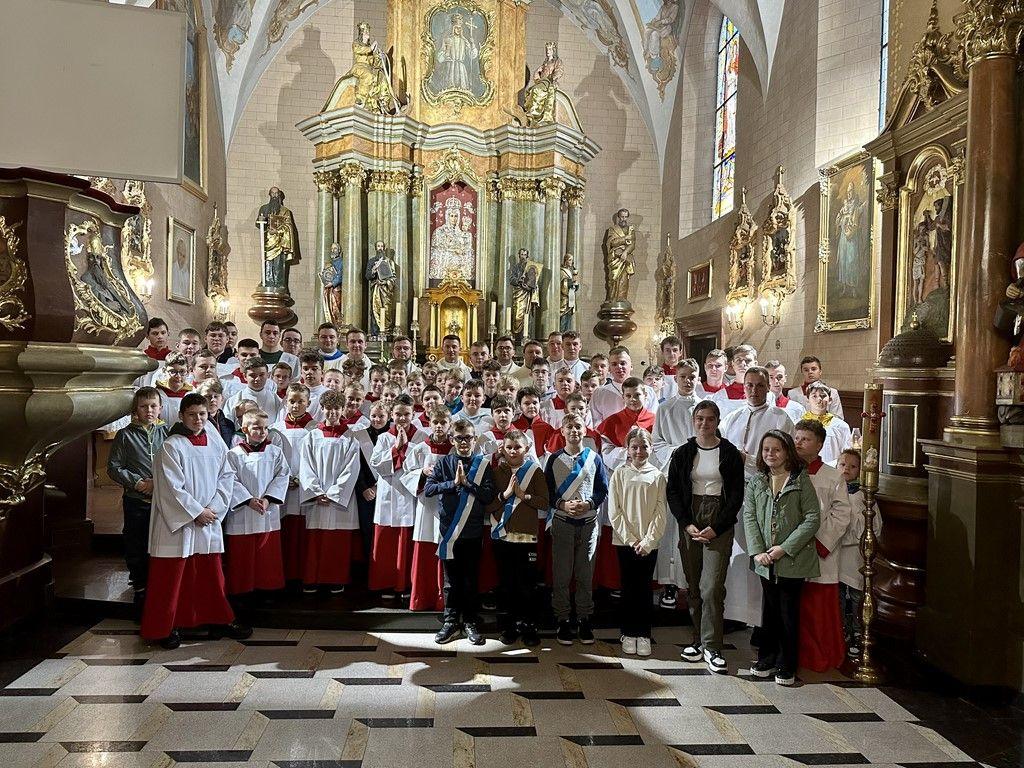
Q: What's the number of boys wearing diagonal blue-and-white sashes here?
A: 3